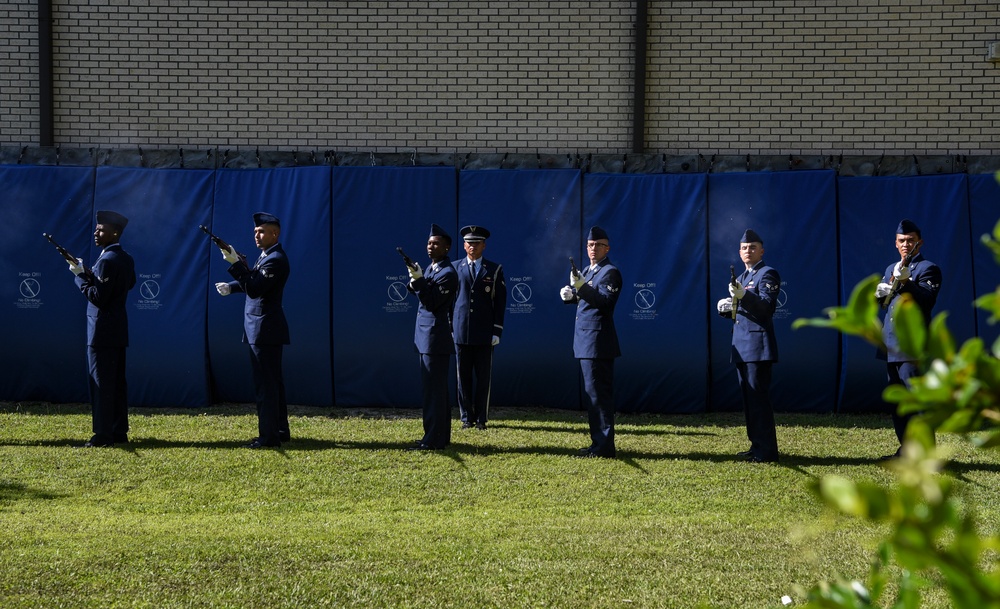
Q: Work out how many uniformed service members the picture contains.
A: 7